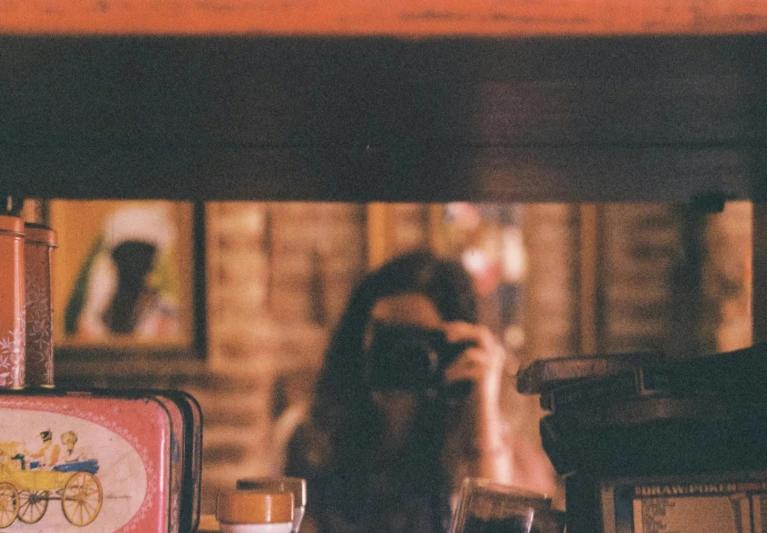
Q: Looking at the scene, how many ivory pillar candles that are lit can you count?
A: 0